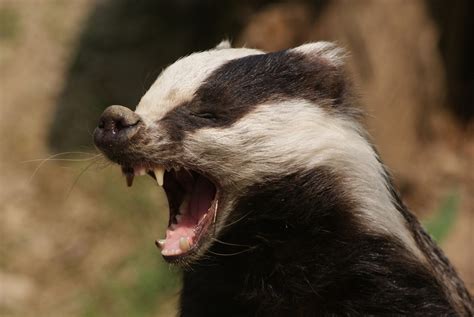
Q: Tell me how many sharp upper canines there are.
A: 2